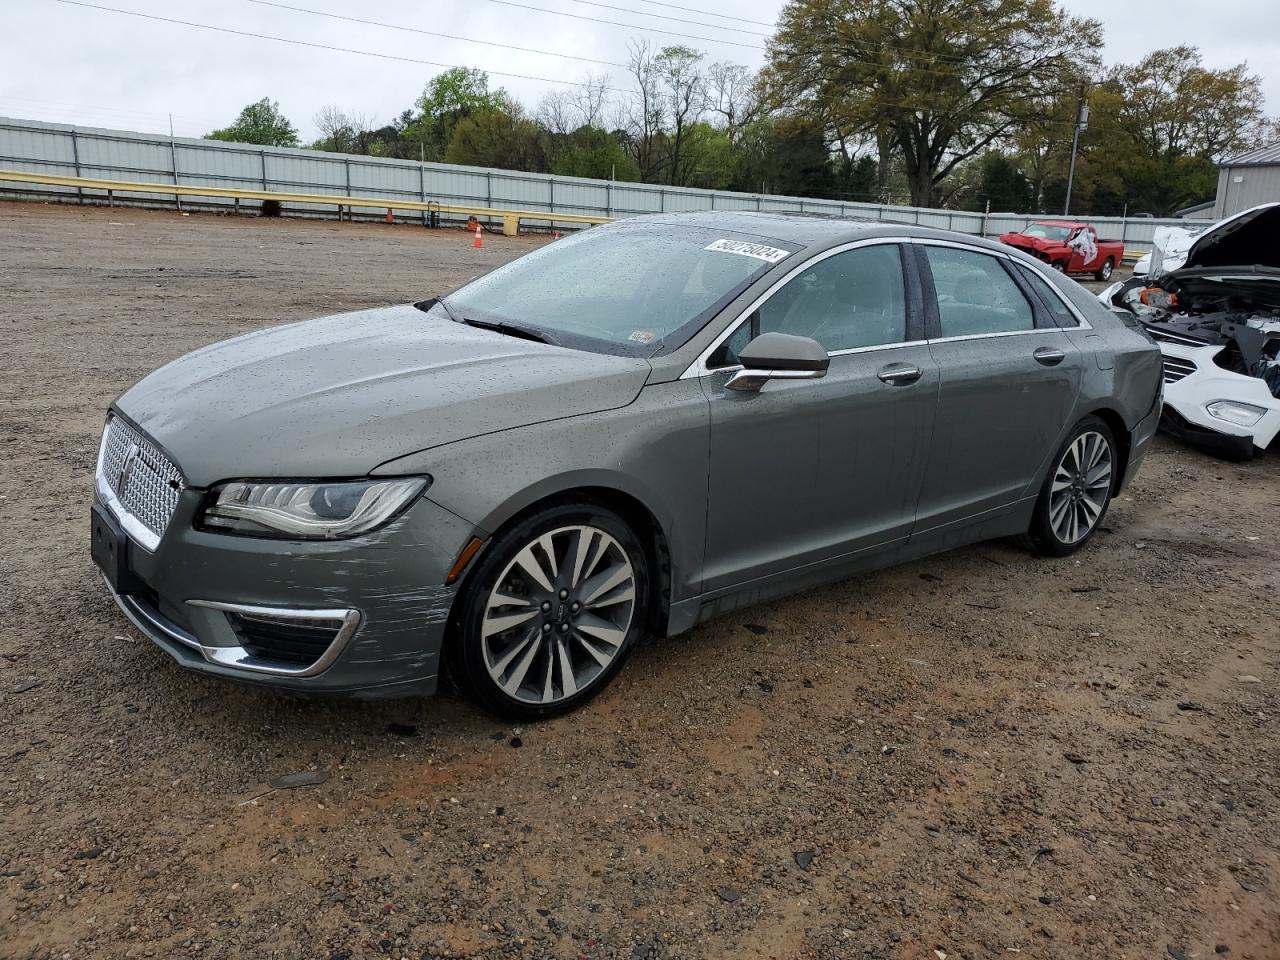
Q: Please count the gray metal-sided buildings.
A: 1